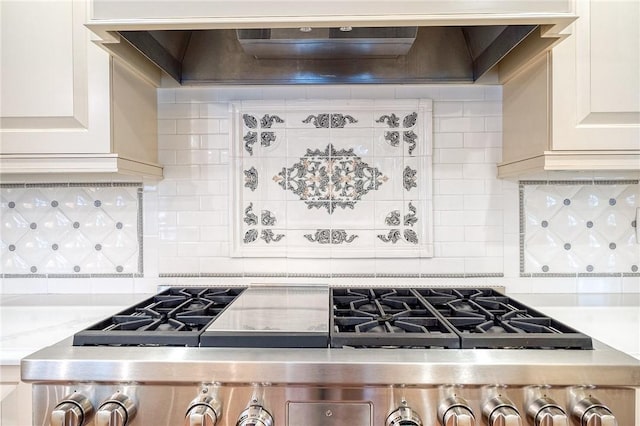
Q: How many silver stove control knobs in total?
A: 9